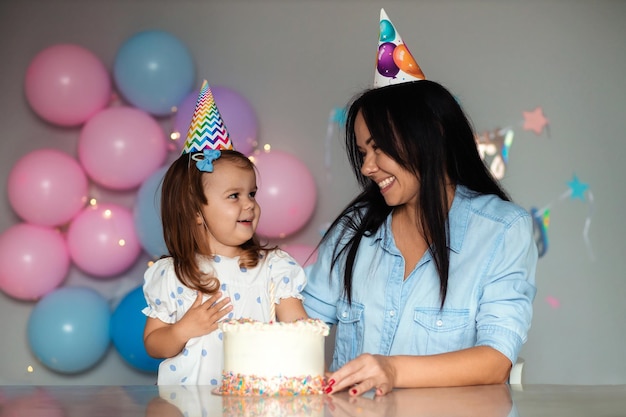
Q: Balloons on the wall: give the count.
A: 12